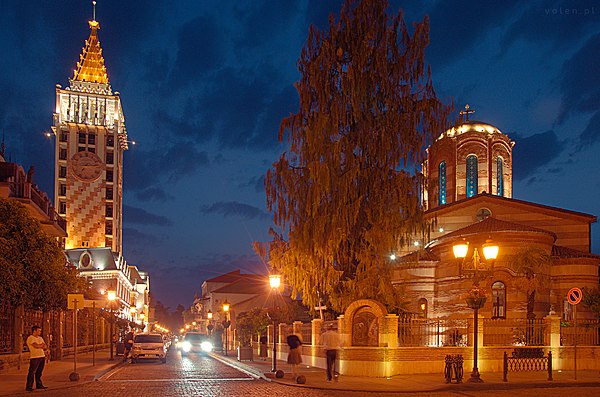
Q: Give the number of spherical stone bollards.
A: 3